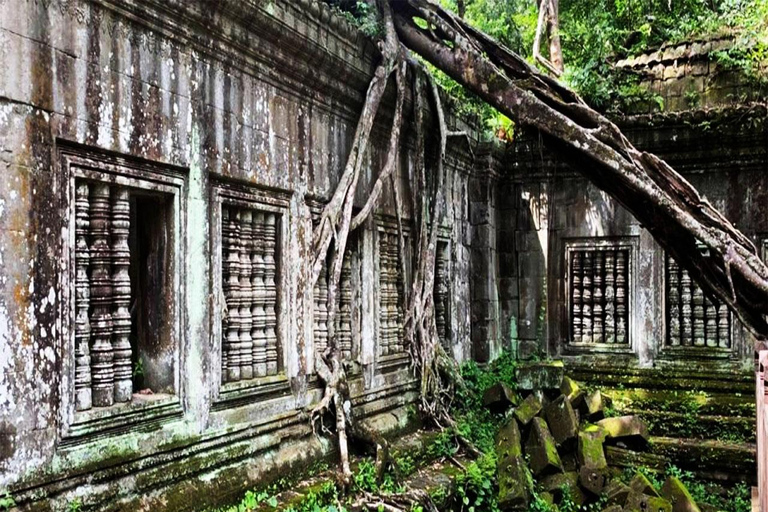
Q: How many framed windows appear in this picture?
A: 7